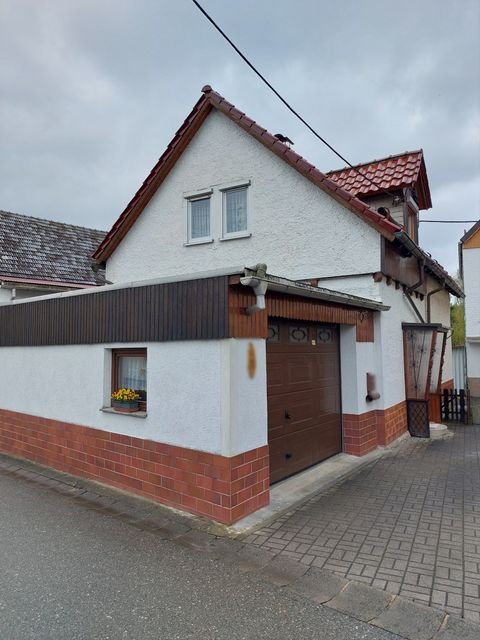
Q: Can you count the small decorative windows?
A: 3